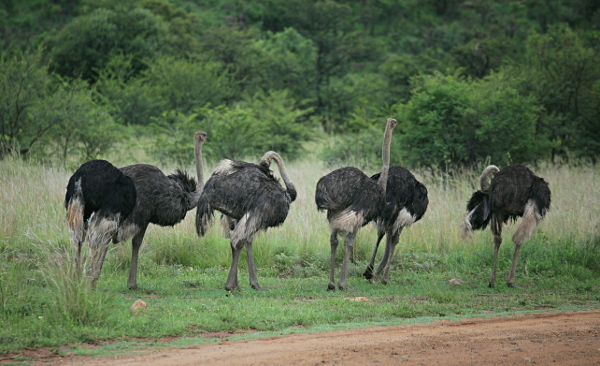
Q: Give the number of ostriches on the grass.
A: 6